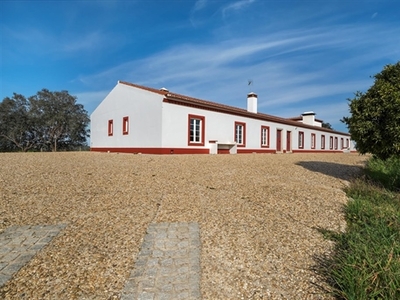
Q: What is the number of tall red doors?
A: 2